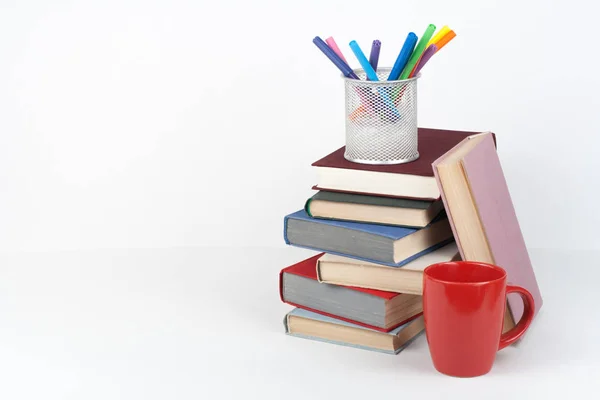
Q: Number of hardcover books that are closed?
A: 7